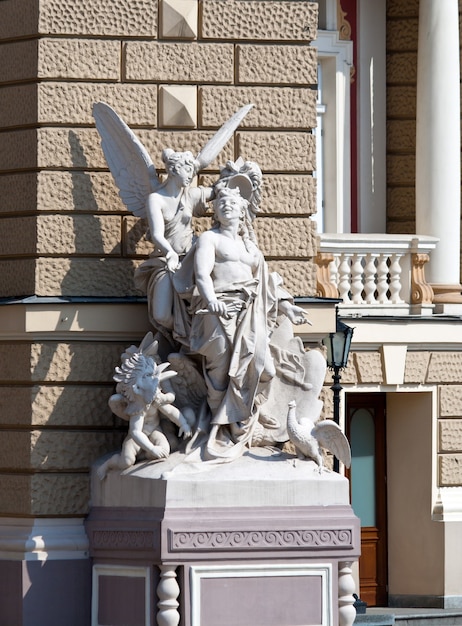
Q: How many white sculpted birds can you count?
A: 1